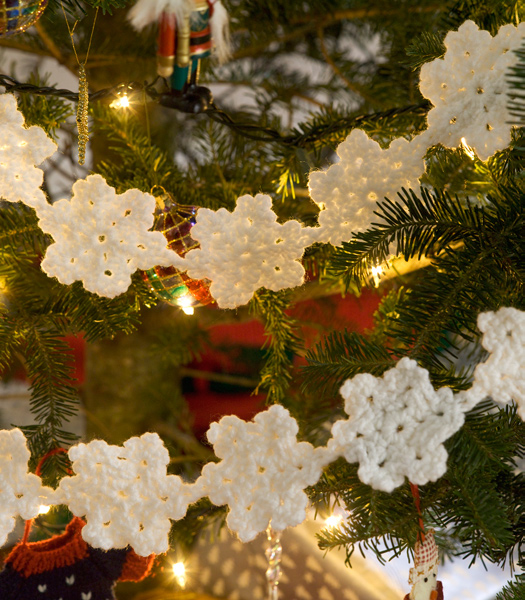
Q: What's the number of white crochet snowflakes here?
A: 10